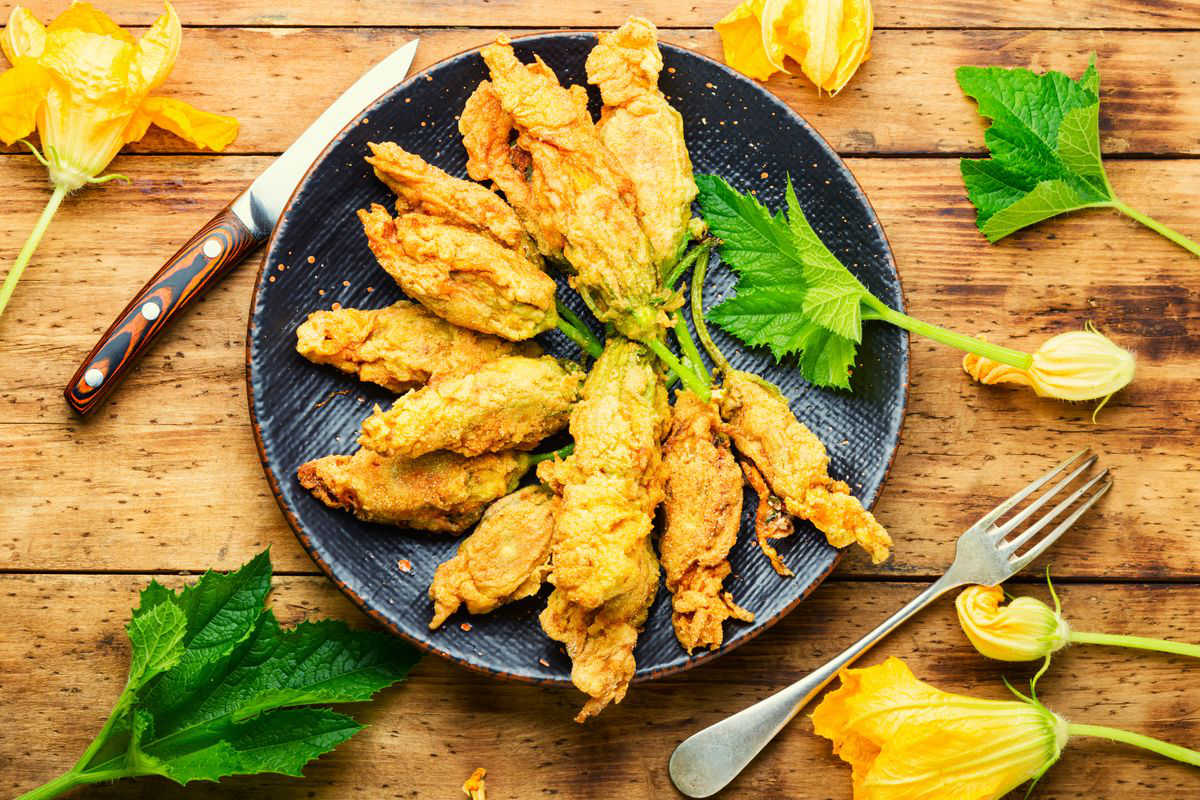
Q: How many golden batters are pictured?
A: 11